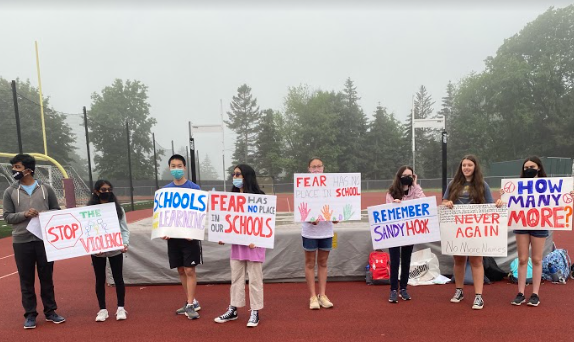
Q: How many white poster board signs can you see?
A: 7